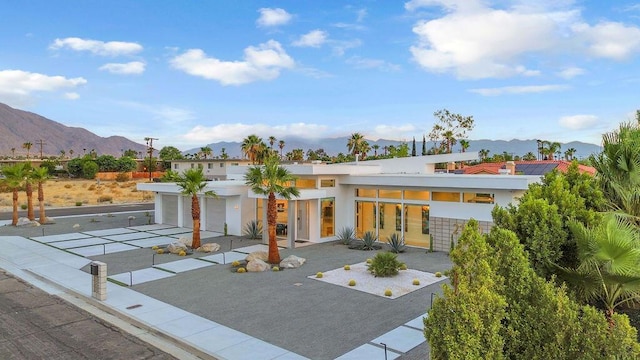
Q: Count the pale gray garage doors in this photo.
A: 3